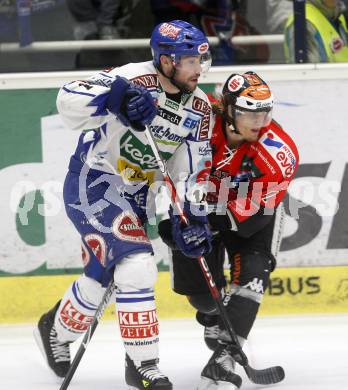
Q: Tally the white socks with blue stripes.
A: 2